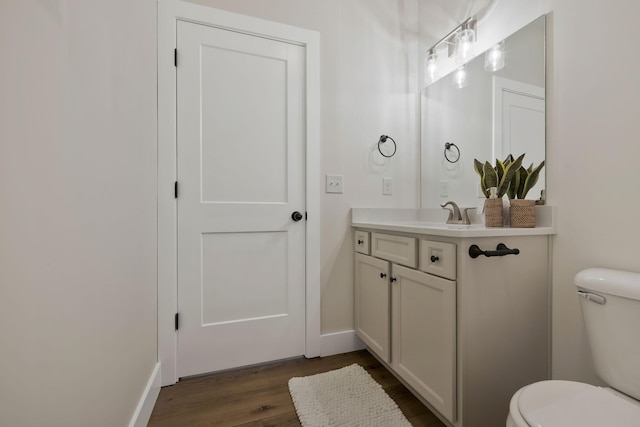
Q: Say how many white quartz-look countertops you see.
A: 1